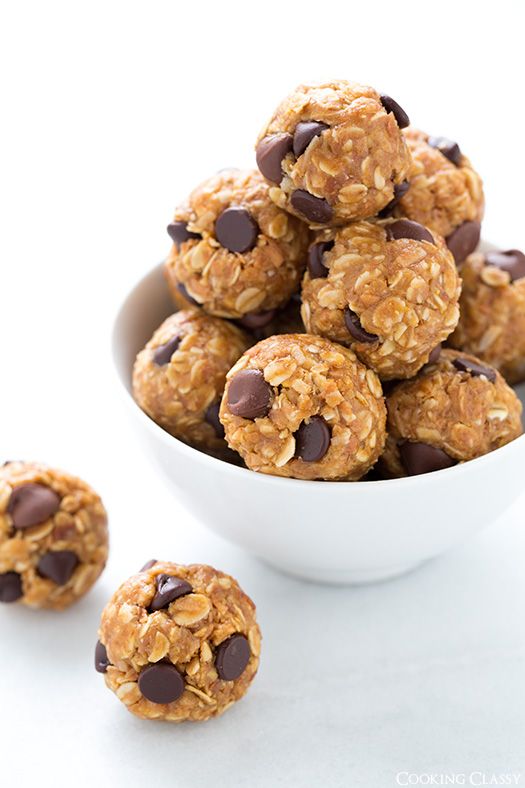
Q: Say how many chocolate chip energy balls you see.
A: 10